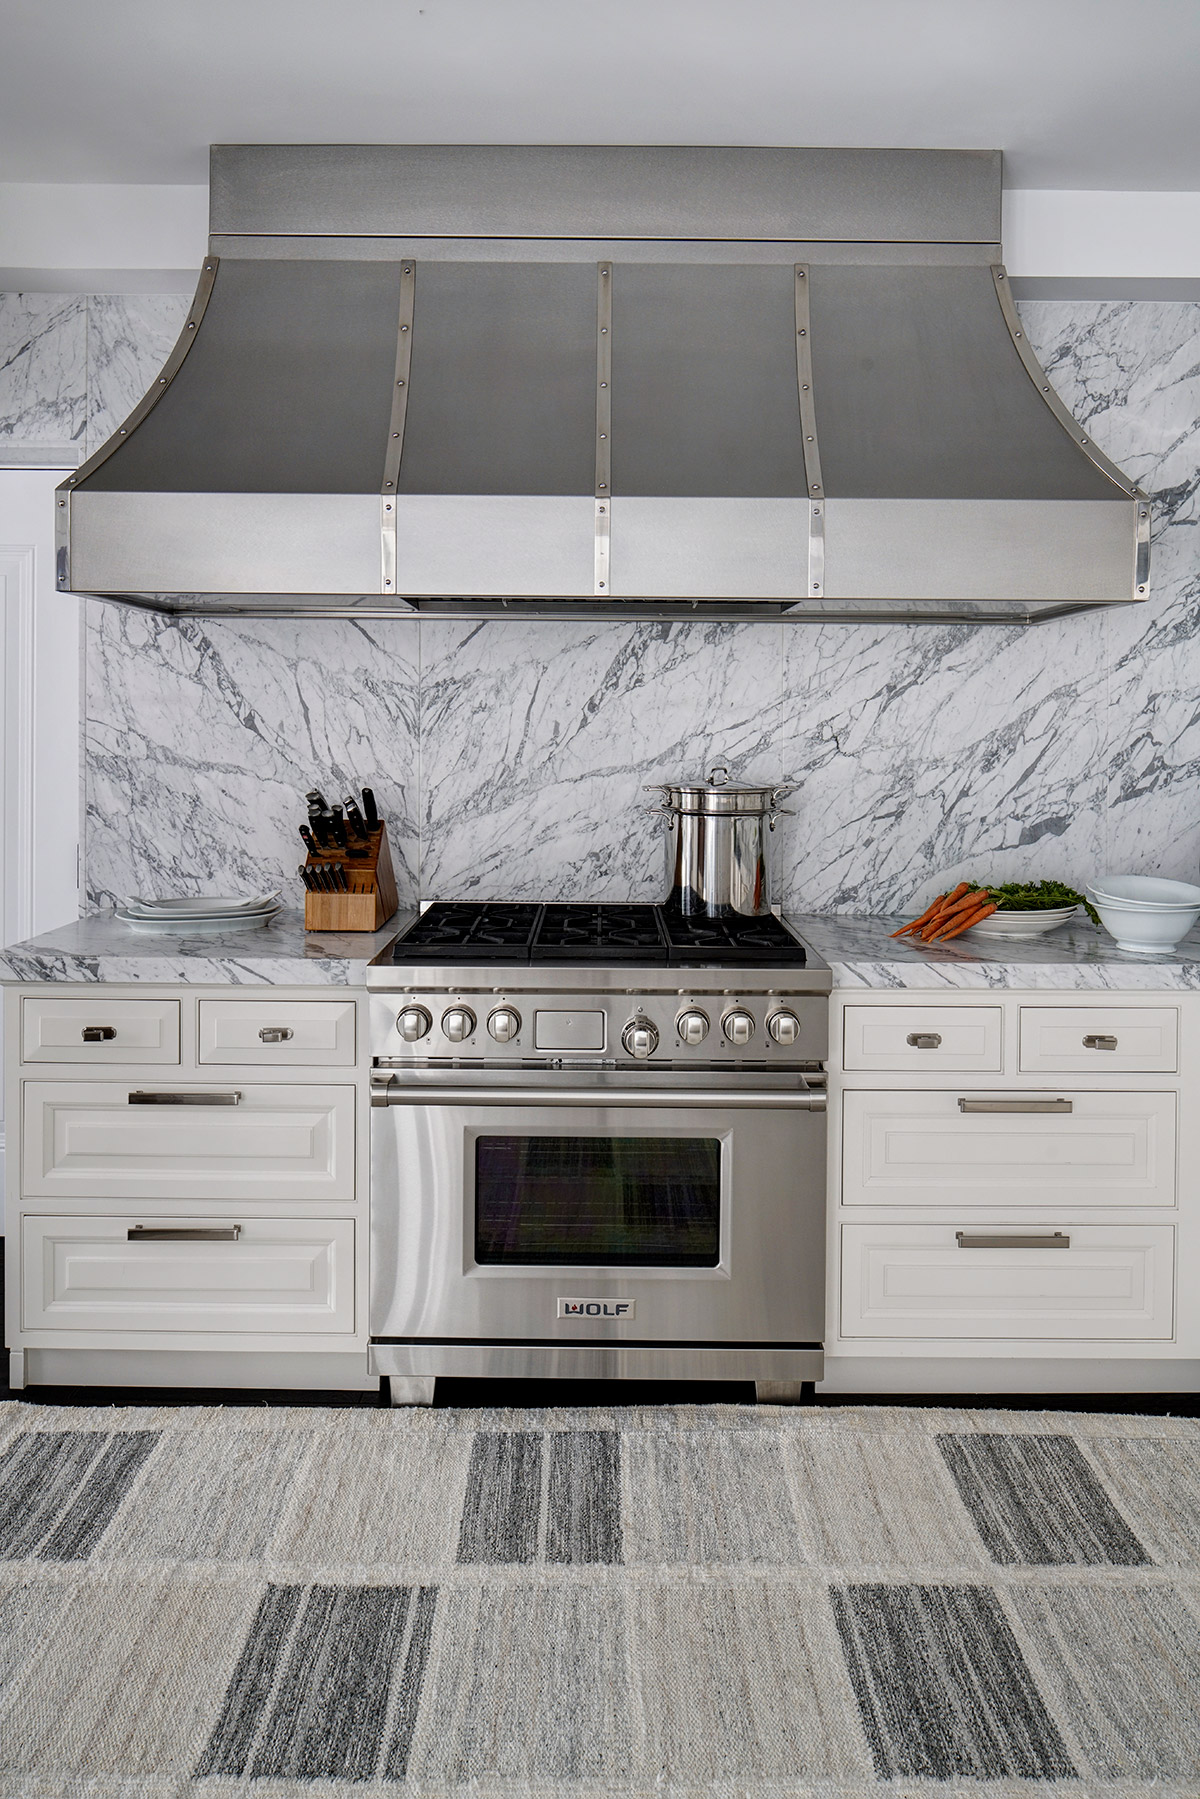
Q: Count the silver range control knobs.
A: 7